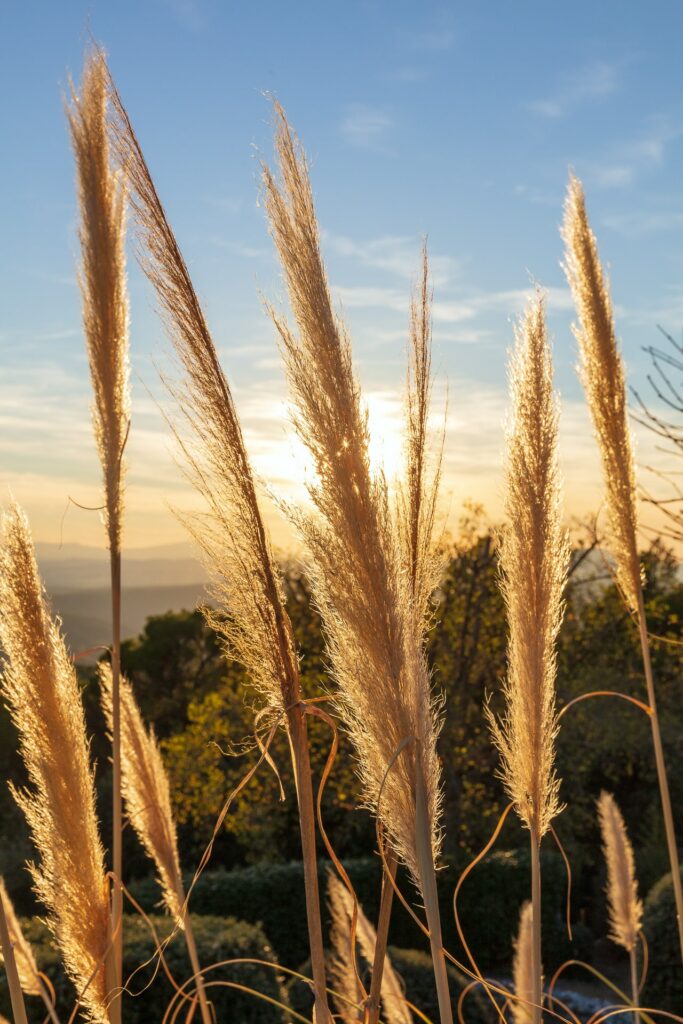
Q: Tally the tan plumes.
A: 13